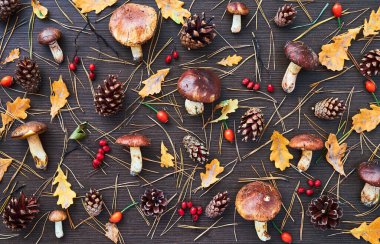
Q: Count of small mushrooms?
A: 3